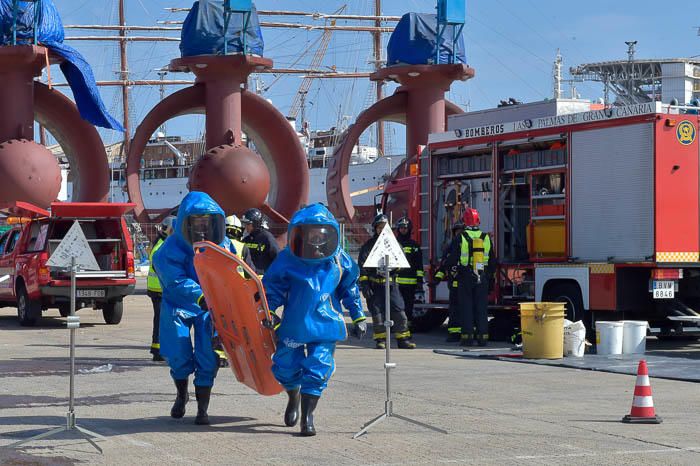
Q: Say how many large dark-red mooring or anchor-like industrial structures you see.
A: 3